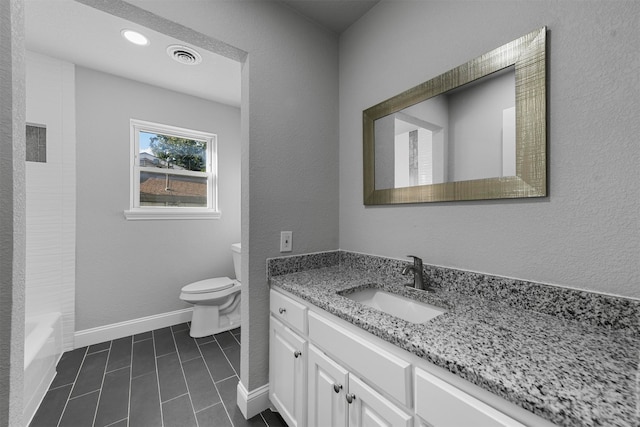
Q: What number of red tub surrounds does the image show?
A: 0